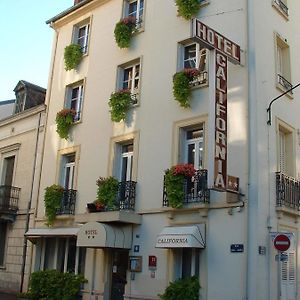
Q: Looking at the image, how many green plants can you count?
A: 11